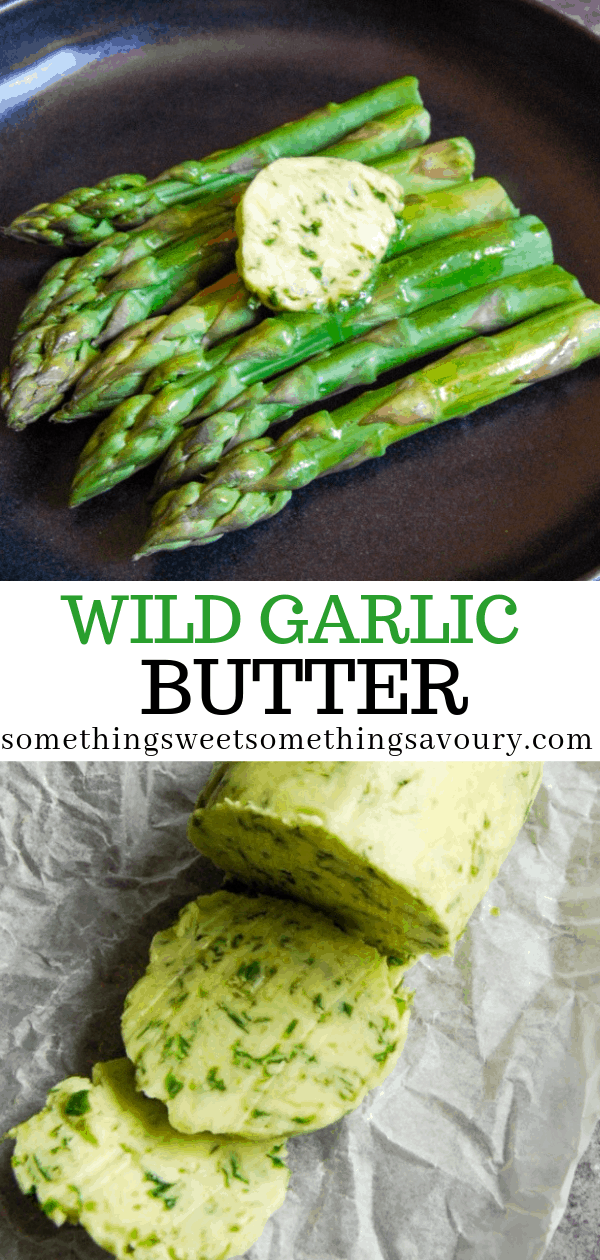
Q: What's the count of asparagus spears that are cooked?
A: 7